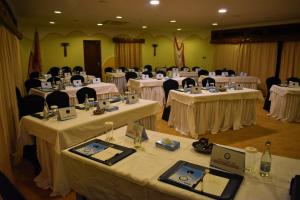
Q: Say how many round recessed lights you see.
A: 10